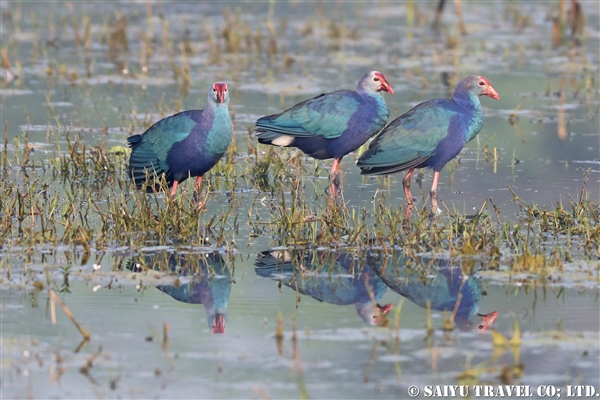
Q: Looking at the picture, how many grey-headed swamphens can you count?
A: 3